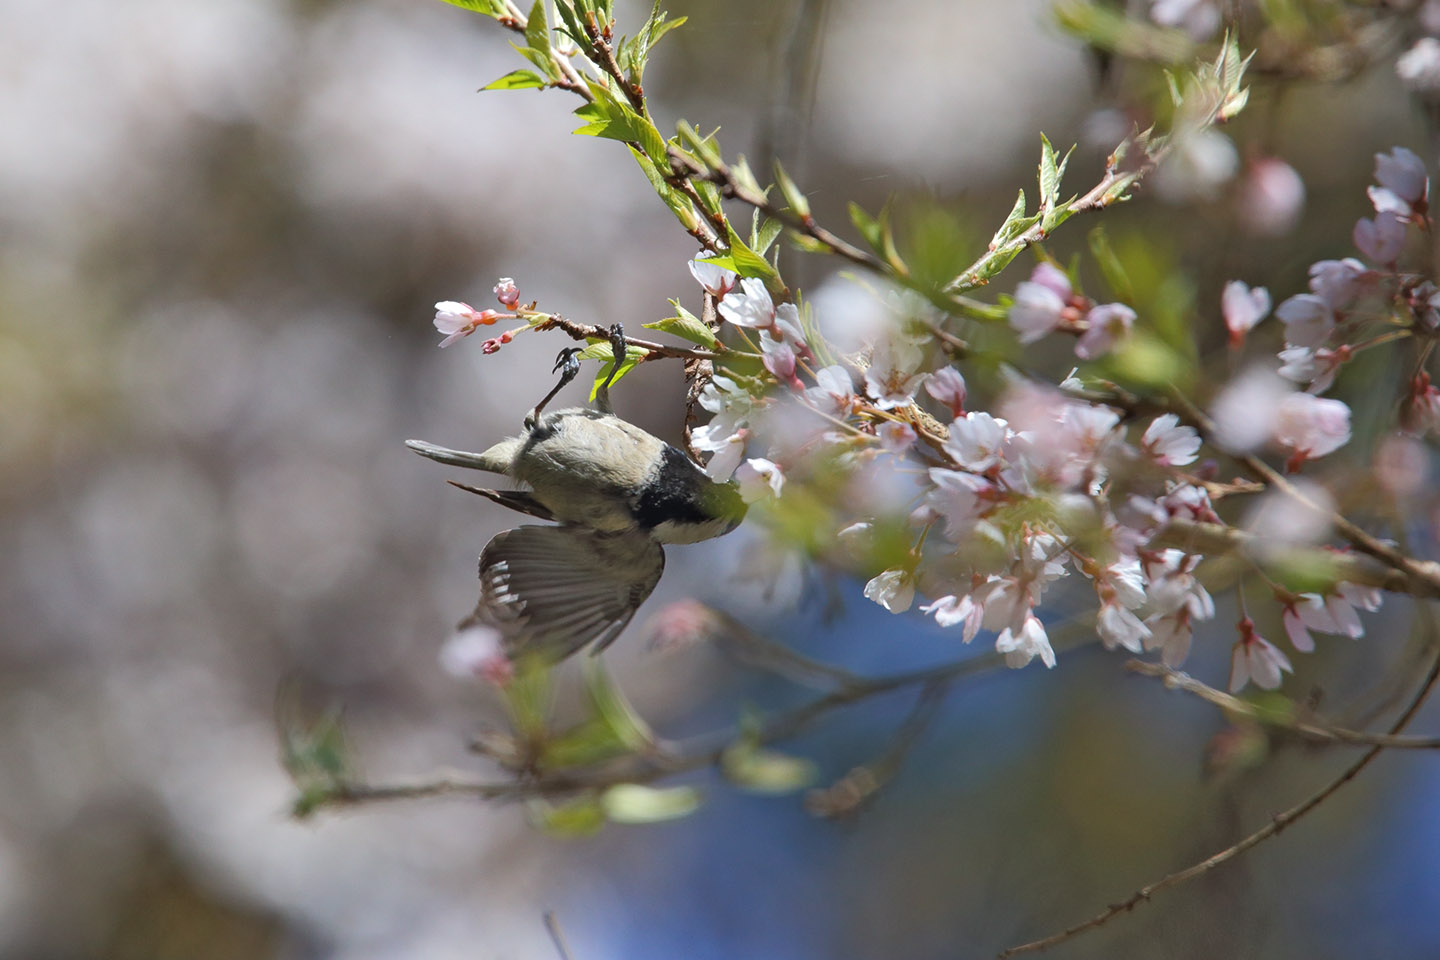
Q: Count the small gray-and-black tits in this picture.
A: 1